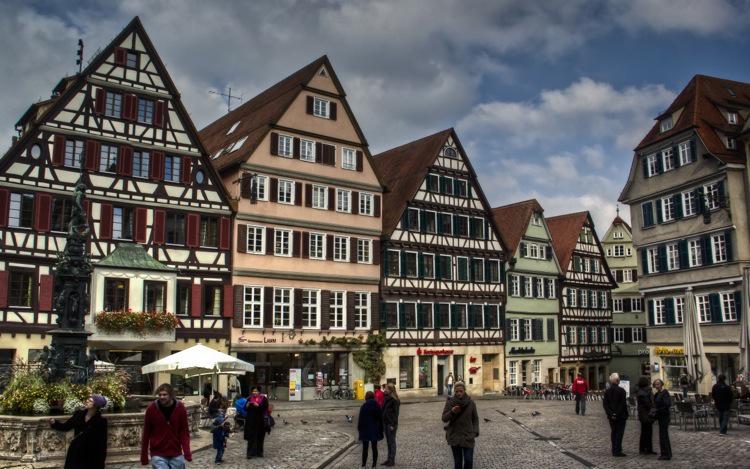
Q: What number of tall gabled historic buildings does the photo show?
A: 7